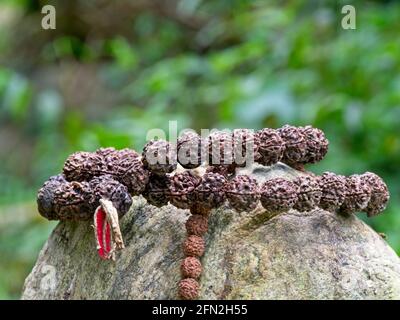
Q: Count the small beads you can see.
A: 5